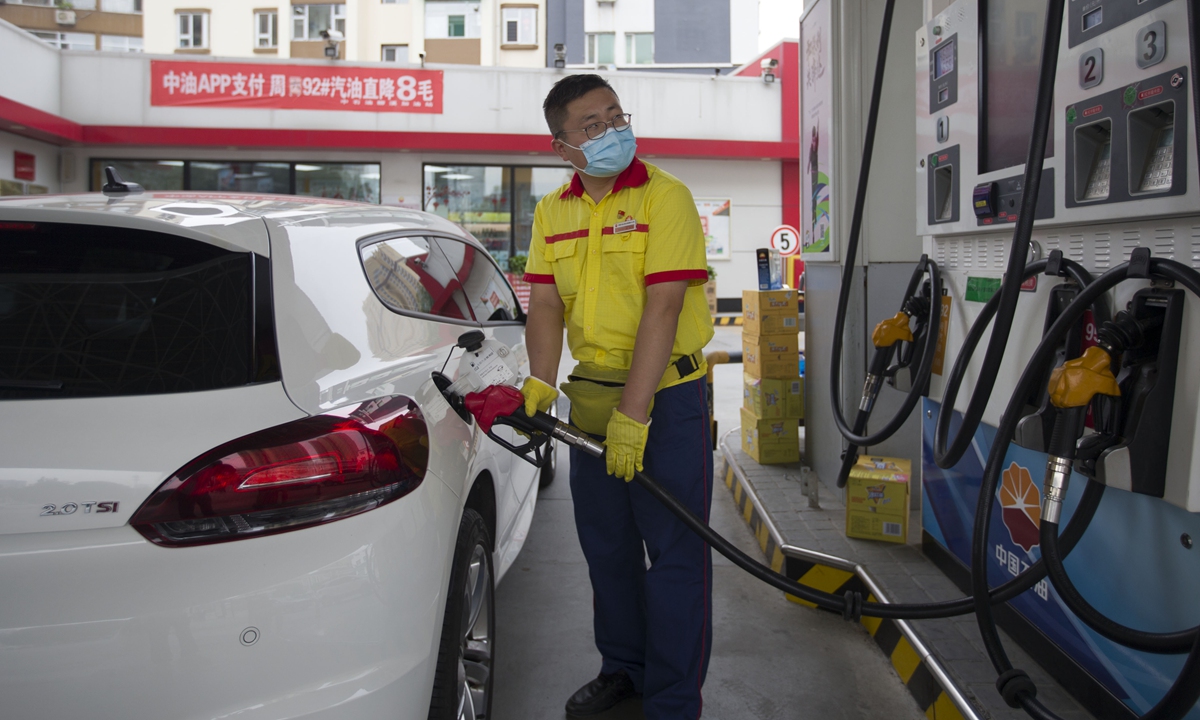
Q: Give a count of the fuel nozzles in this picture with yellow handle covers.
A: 2